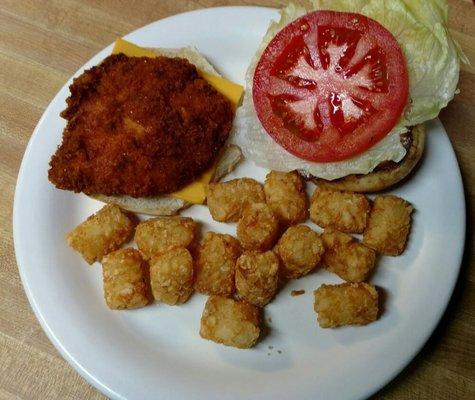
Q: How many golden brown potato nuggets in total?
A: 15